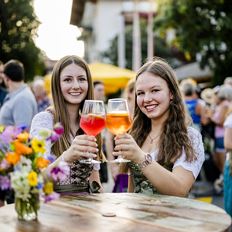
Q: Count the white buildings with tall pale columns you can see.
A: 1